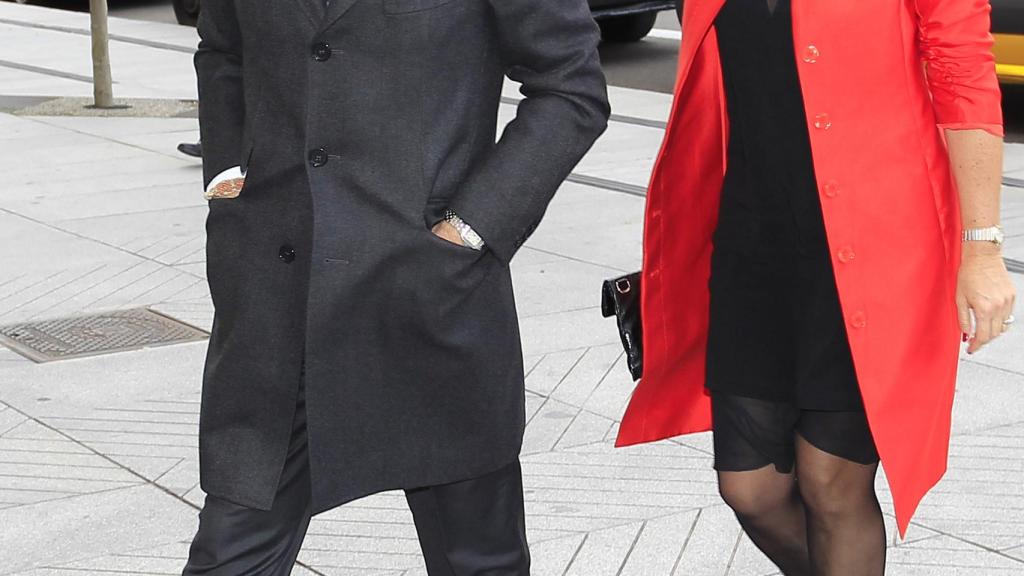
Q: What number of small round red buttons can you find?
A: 5